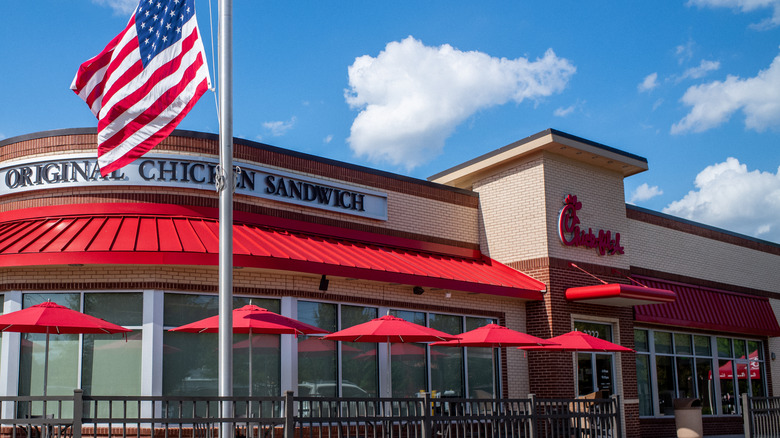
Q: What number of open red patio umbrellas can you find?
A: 5